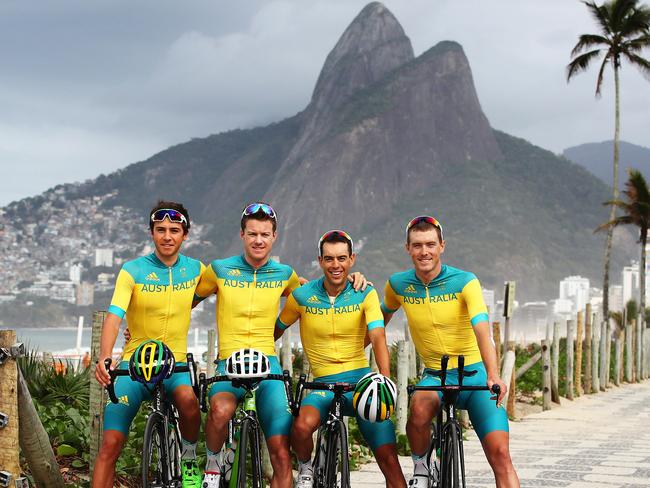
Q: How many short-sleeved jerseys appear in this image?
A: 4